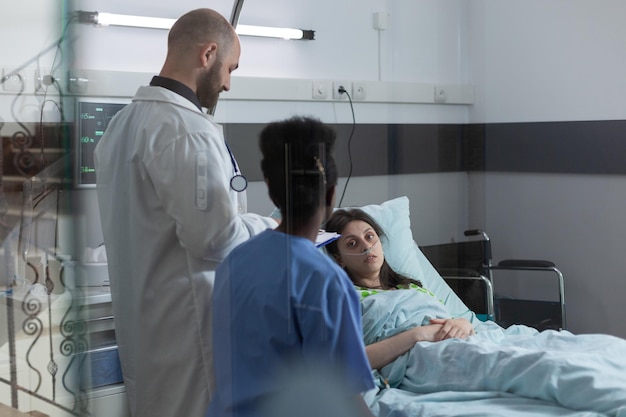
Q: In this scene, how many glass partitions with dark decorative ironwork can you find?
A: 1